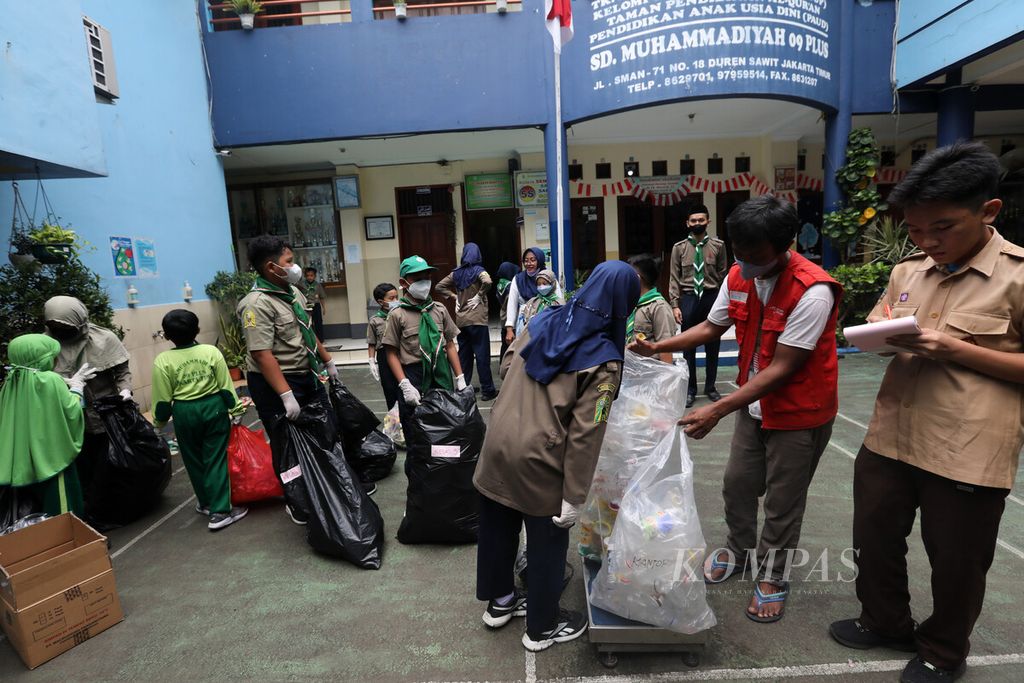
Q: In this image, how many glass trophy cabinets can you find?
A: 1